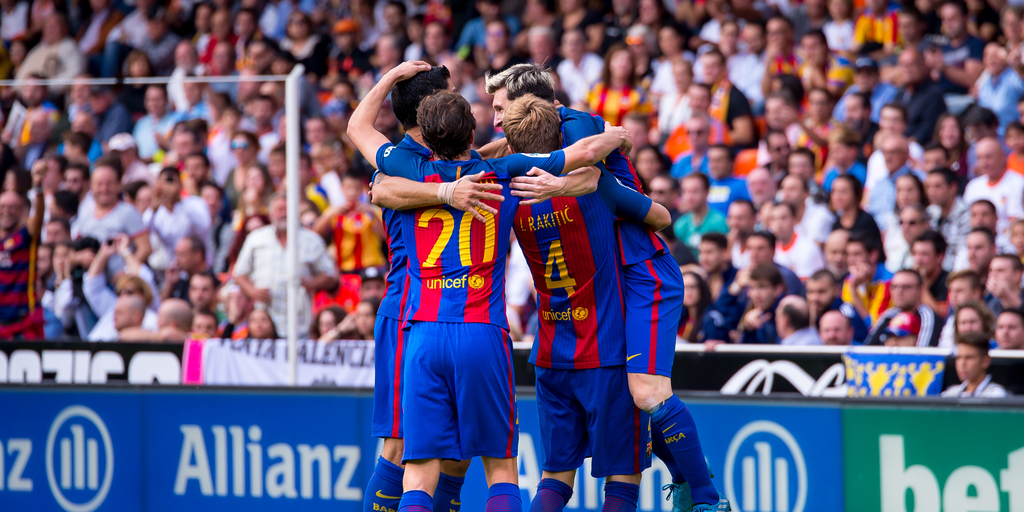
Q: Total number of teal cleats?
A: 2